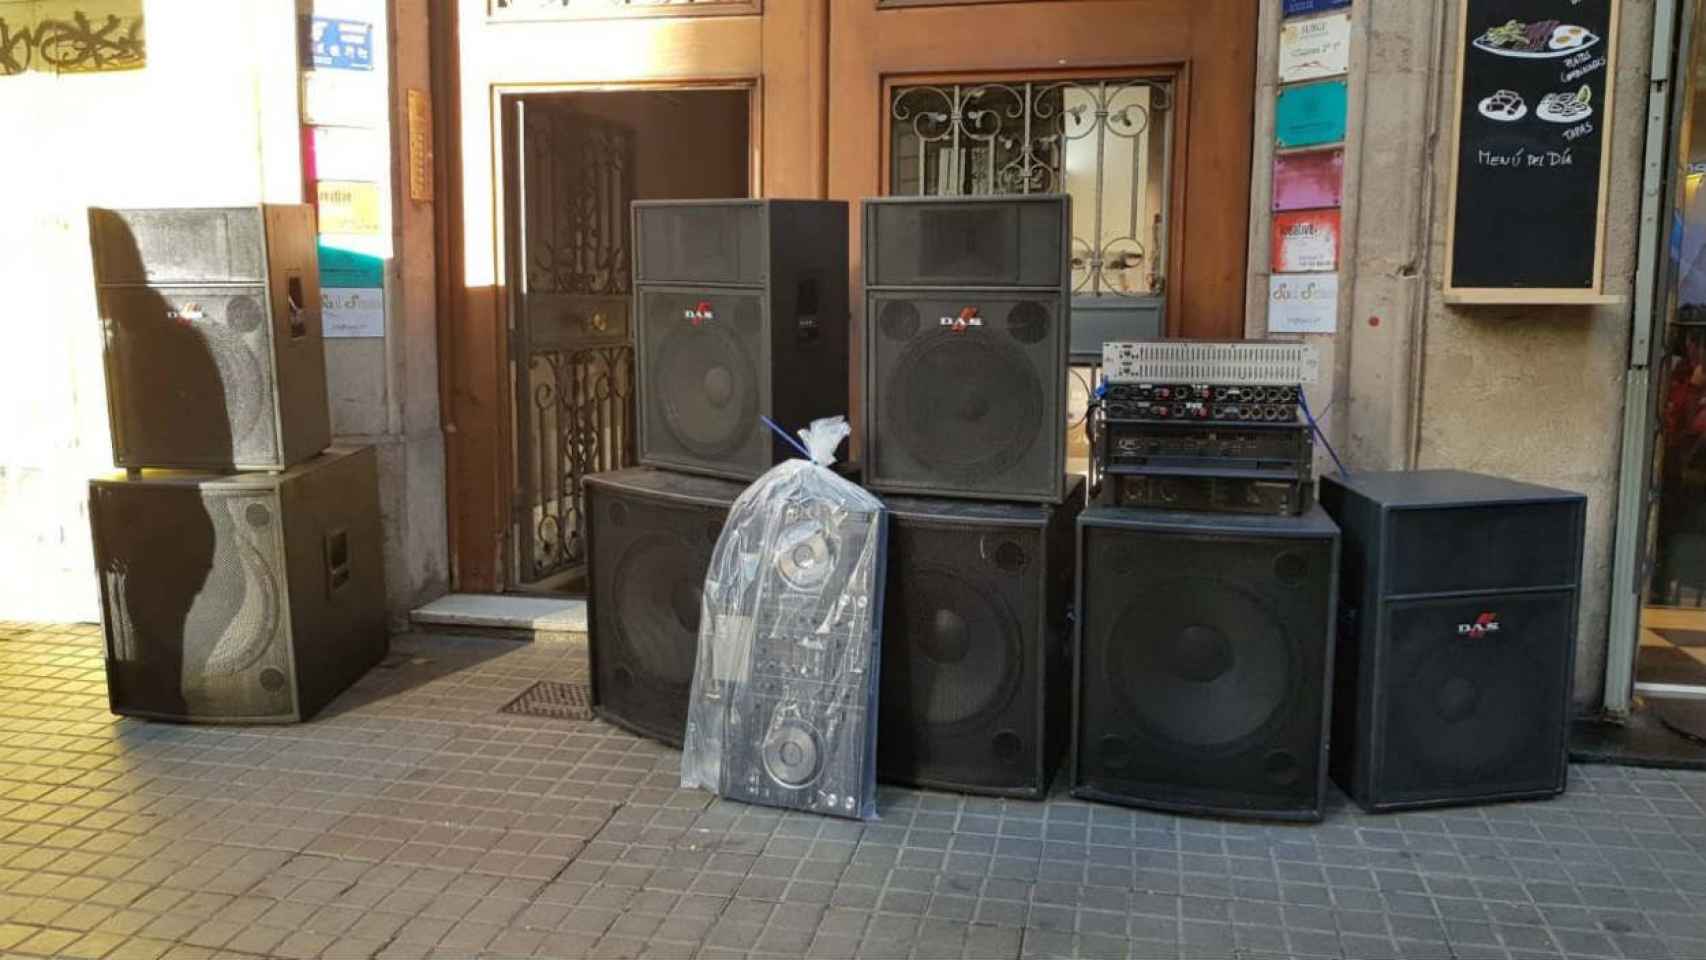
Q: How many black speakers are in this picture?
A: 8